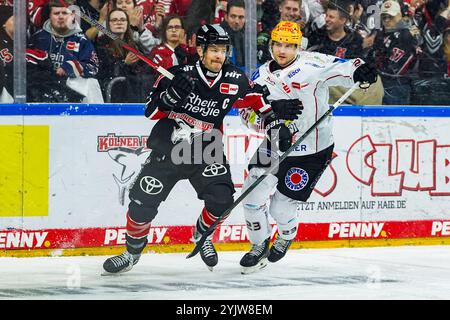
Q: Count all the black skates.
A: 4